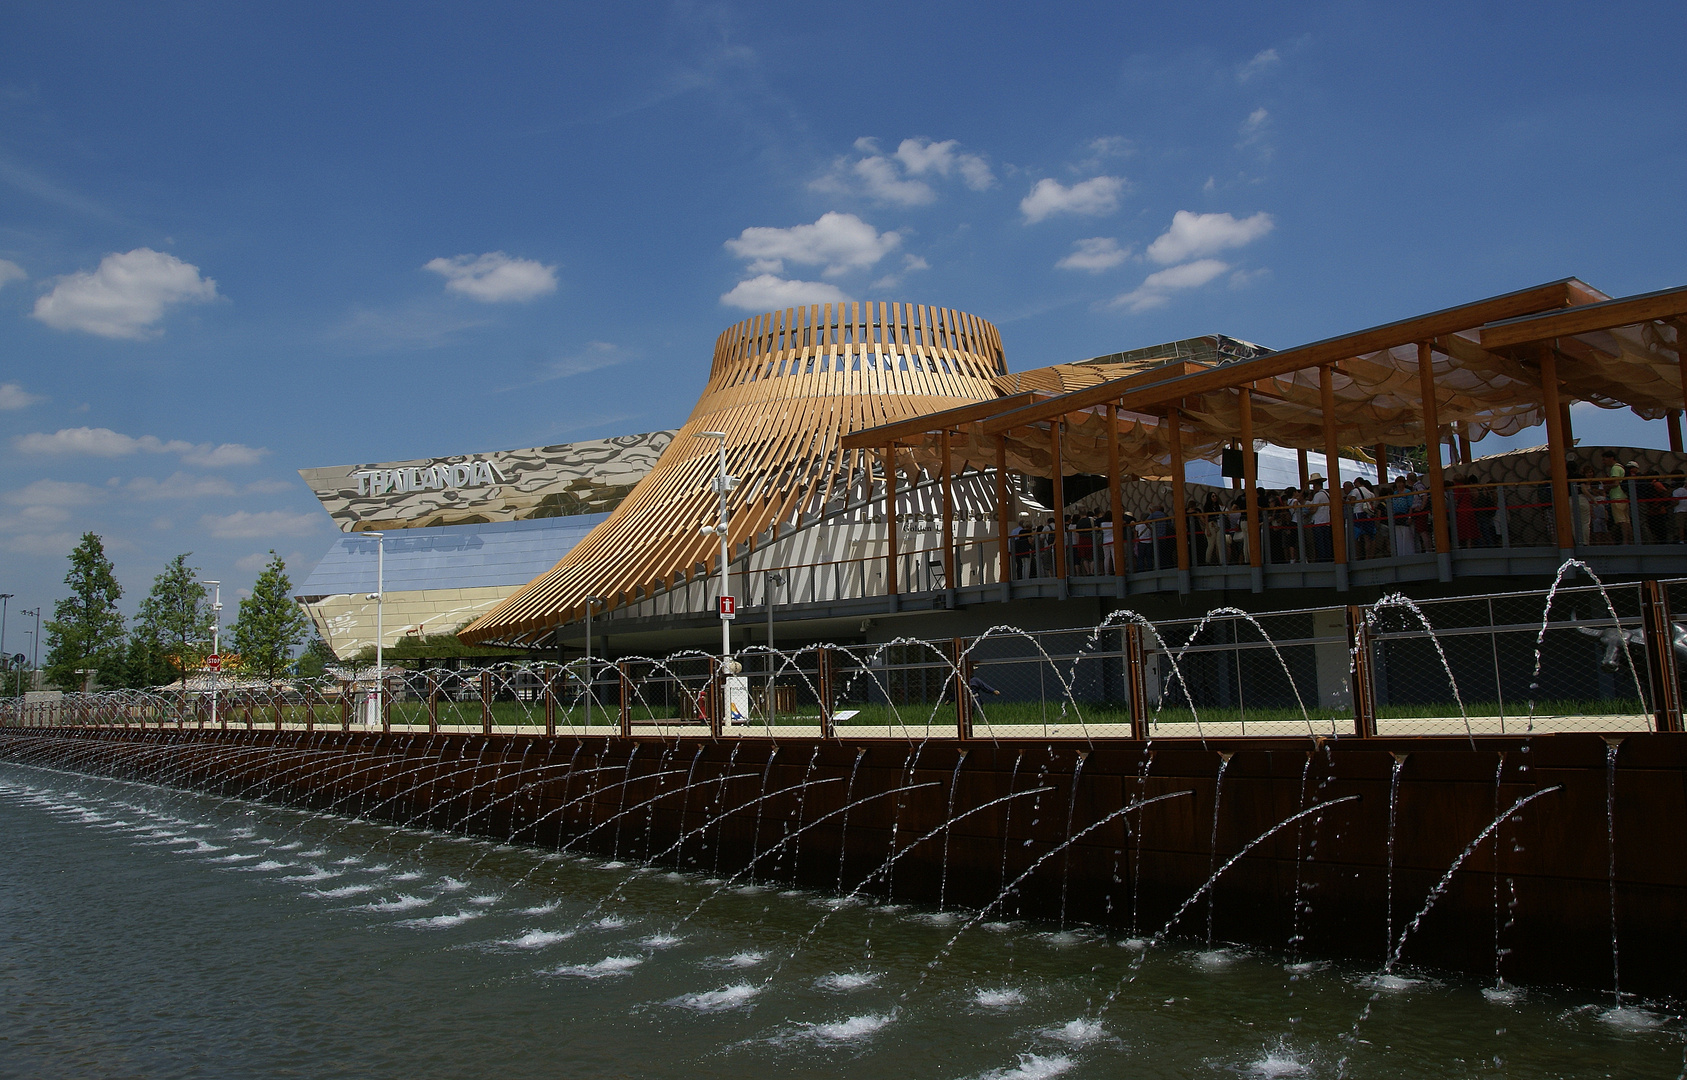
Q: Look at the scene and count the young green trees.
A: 3